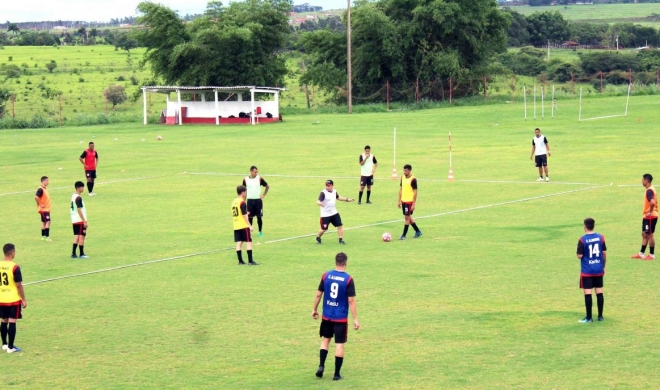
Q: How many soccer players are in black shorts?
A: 13